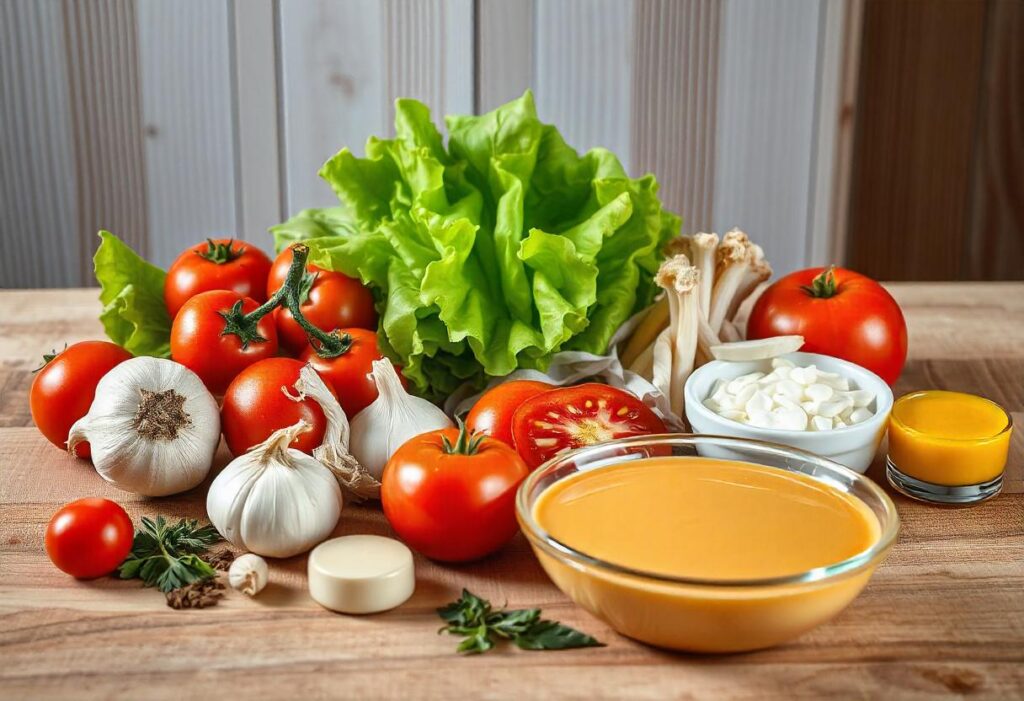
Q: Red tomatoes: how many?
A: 11